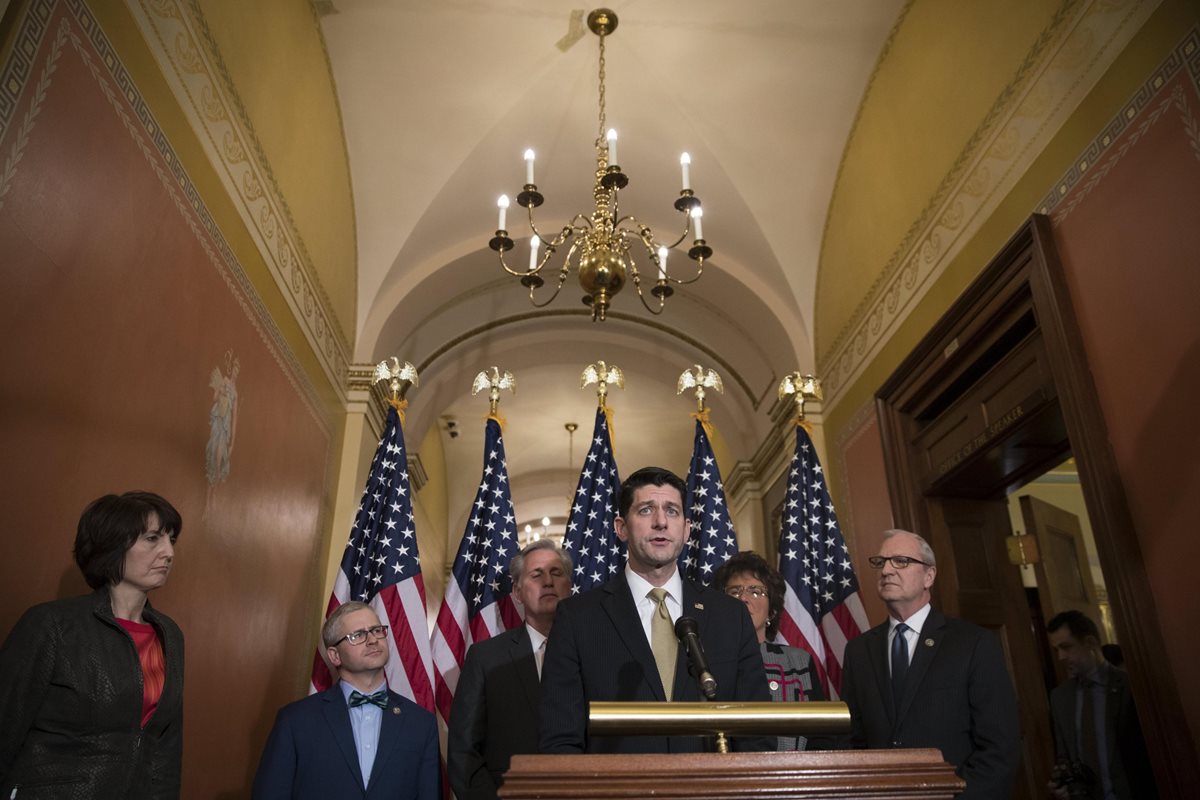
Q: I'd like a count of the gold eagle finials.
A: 5